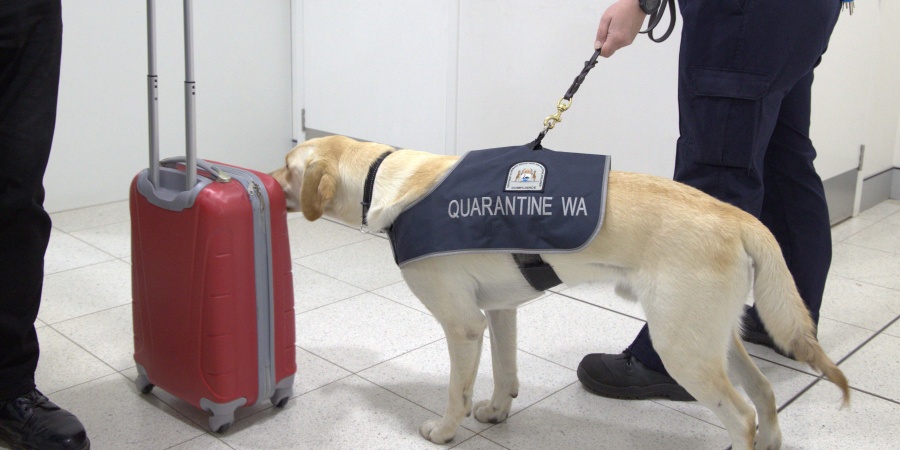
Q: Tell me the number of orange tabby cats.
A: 0